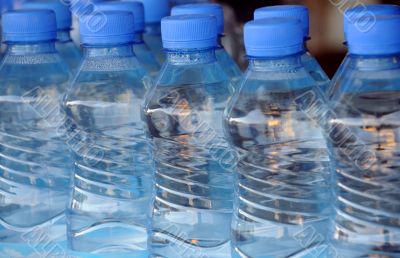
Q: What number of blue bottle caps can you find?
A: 11